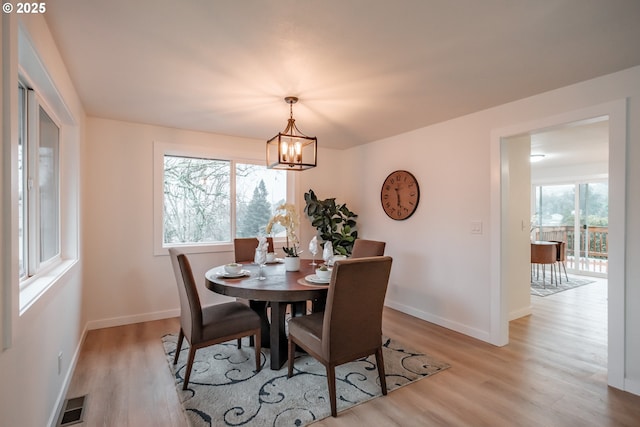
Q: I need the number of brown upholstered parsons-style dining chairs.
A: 4